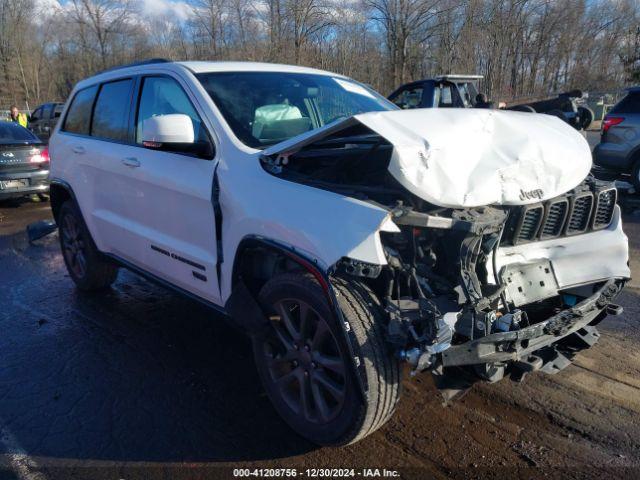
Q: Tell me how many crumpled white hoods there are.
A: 1